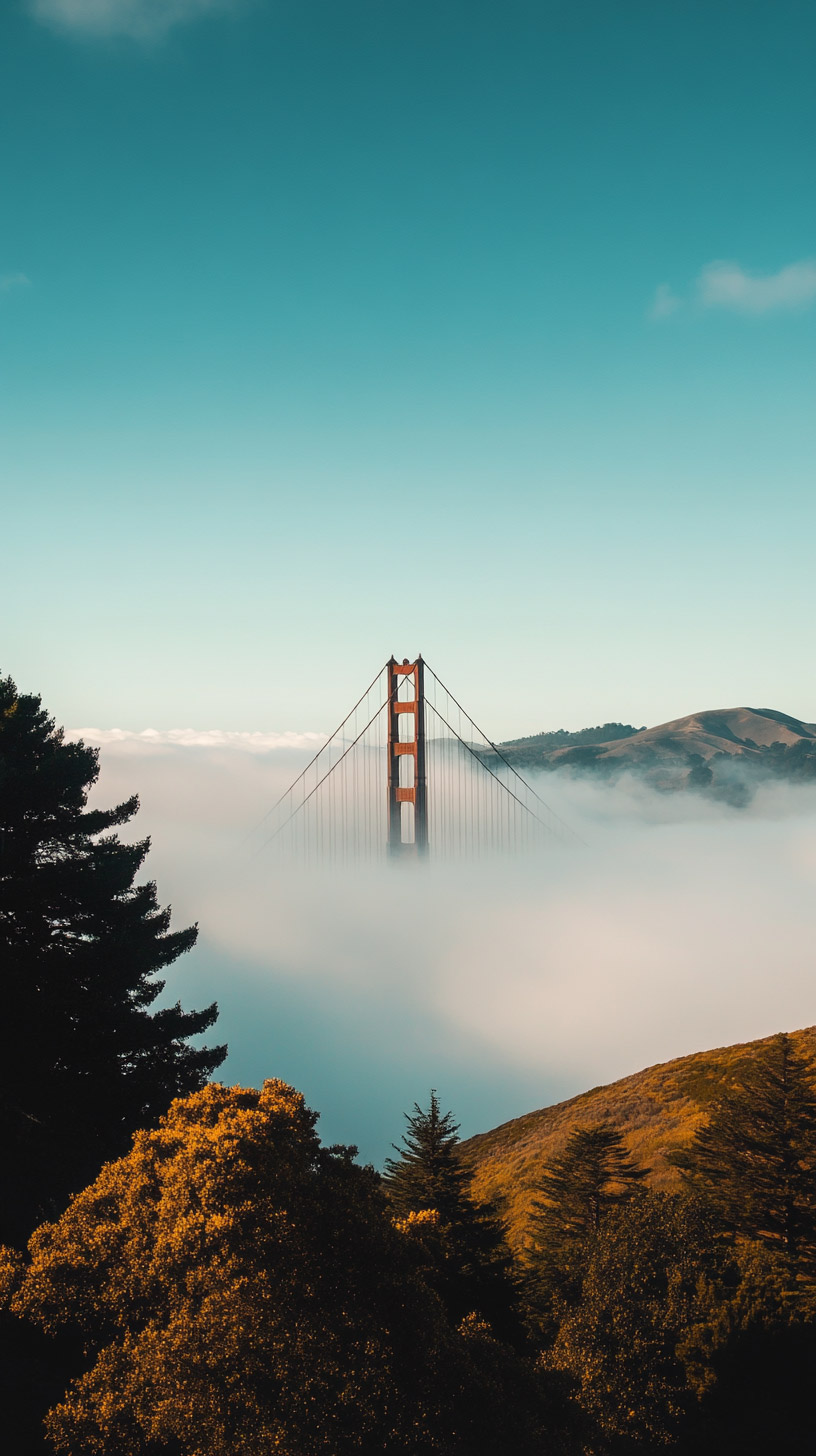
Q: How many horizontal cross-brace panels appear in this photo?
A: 4